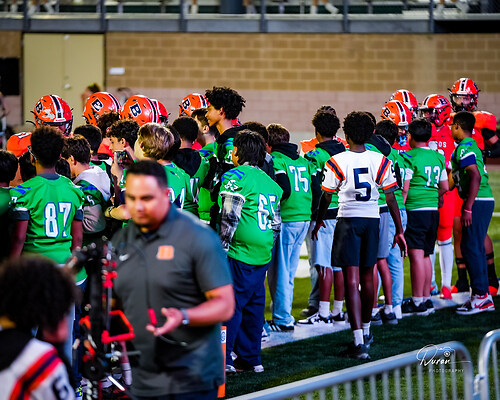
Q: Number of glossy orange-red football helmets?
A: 9